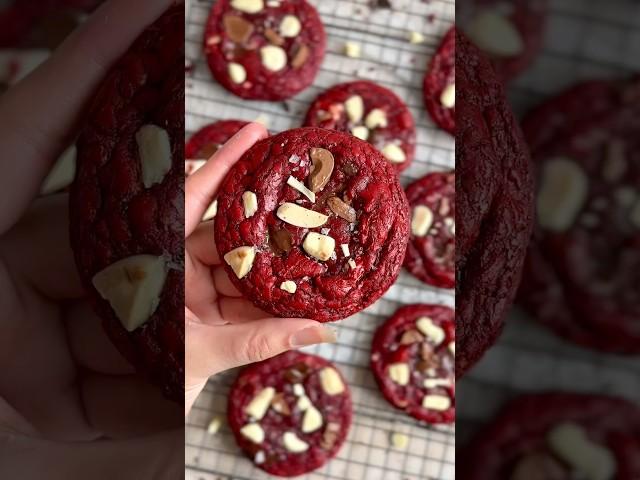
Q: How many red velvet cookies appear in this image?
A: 8